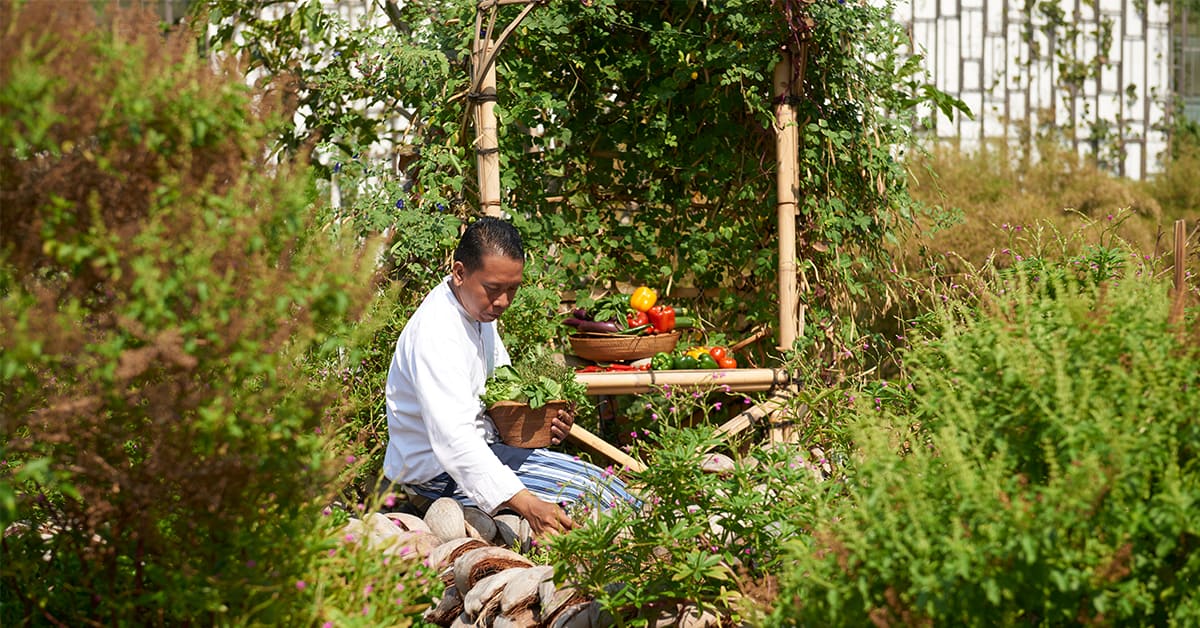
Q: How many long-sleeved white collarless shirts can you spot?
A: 1